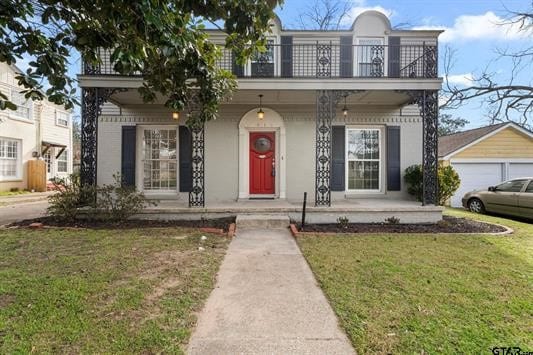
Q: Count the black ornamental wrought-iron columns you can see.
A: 4